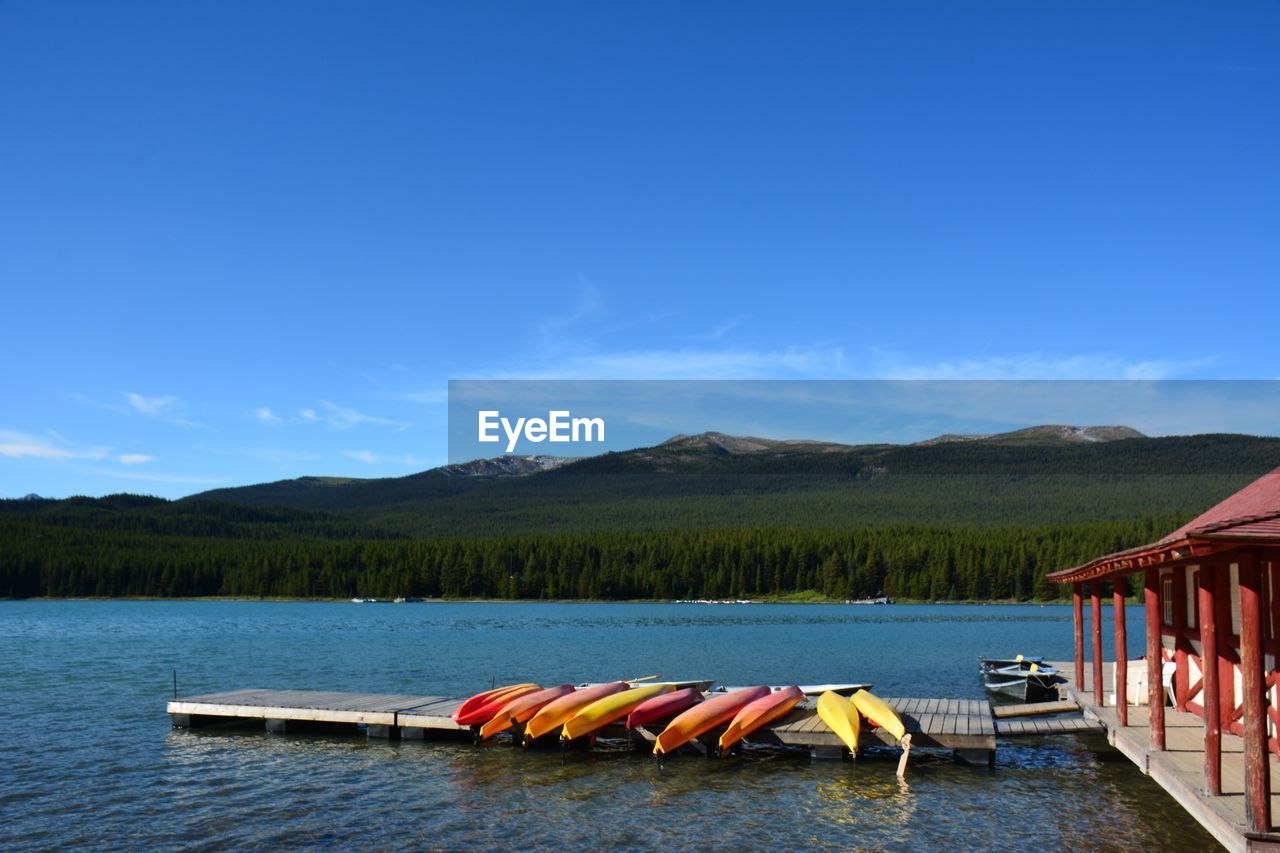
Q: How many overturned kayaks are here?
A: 9